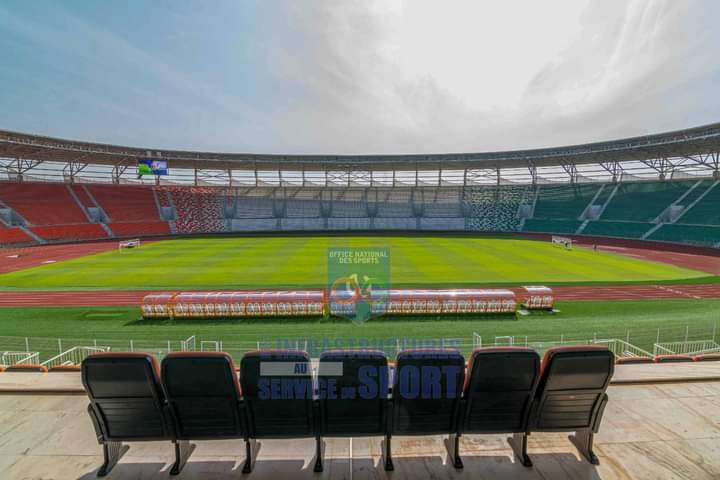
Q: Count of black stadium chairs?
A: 7